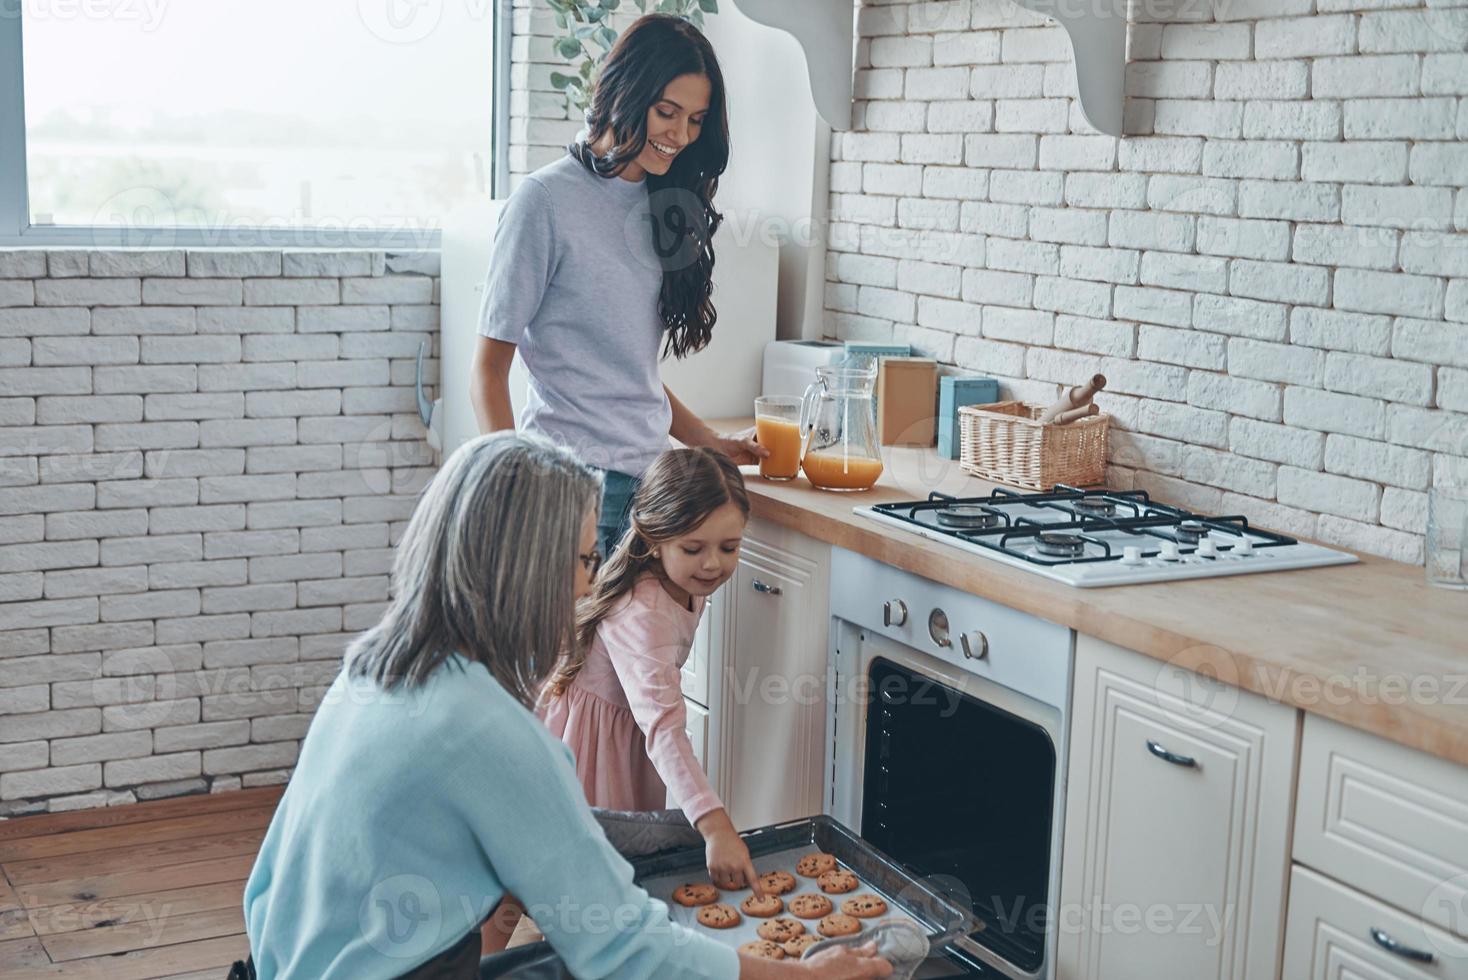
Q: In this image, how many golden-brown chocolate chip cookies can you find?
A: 13